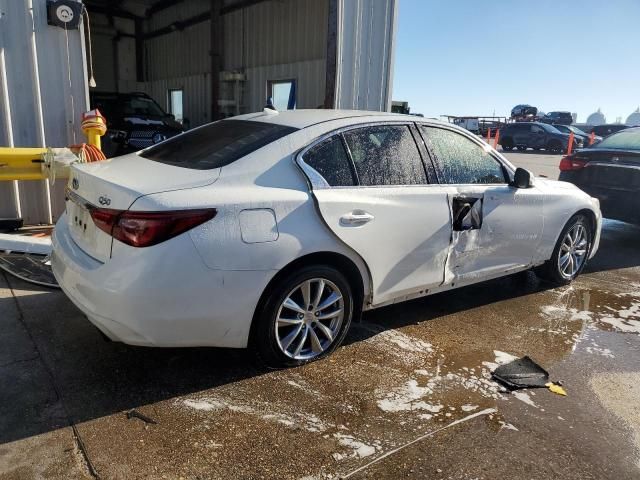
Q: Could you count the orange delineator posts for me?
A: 4